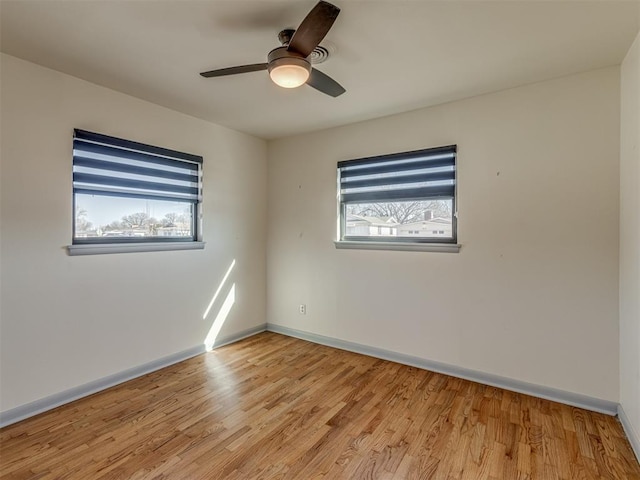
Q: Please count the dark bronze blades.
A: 3